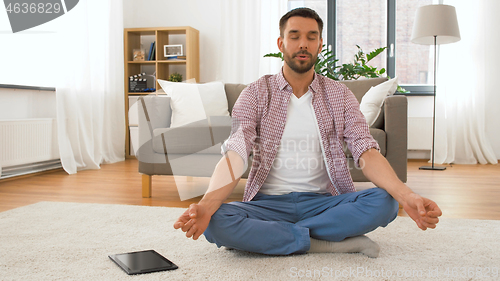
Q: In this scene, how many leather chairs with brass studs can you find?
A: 0